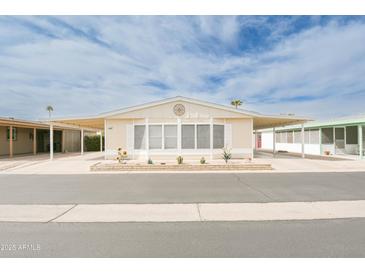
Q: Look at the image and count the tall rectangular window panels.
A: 6